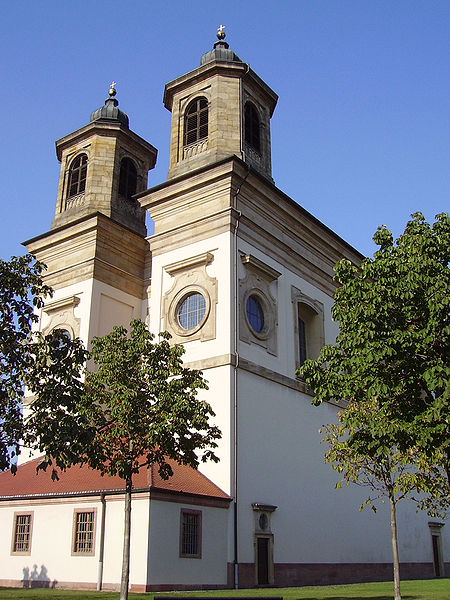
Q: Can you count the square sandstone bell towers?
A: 2